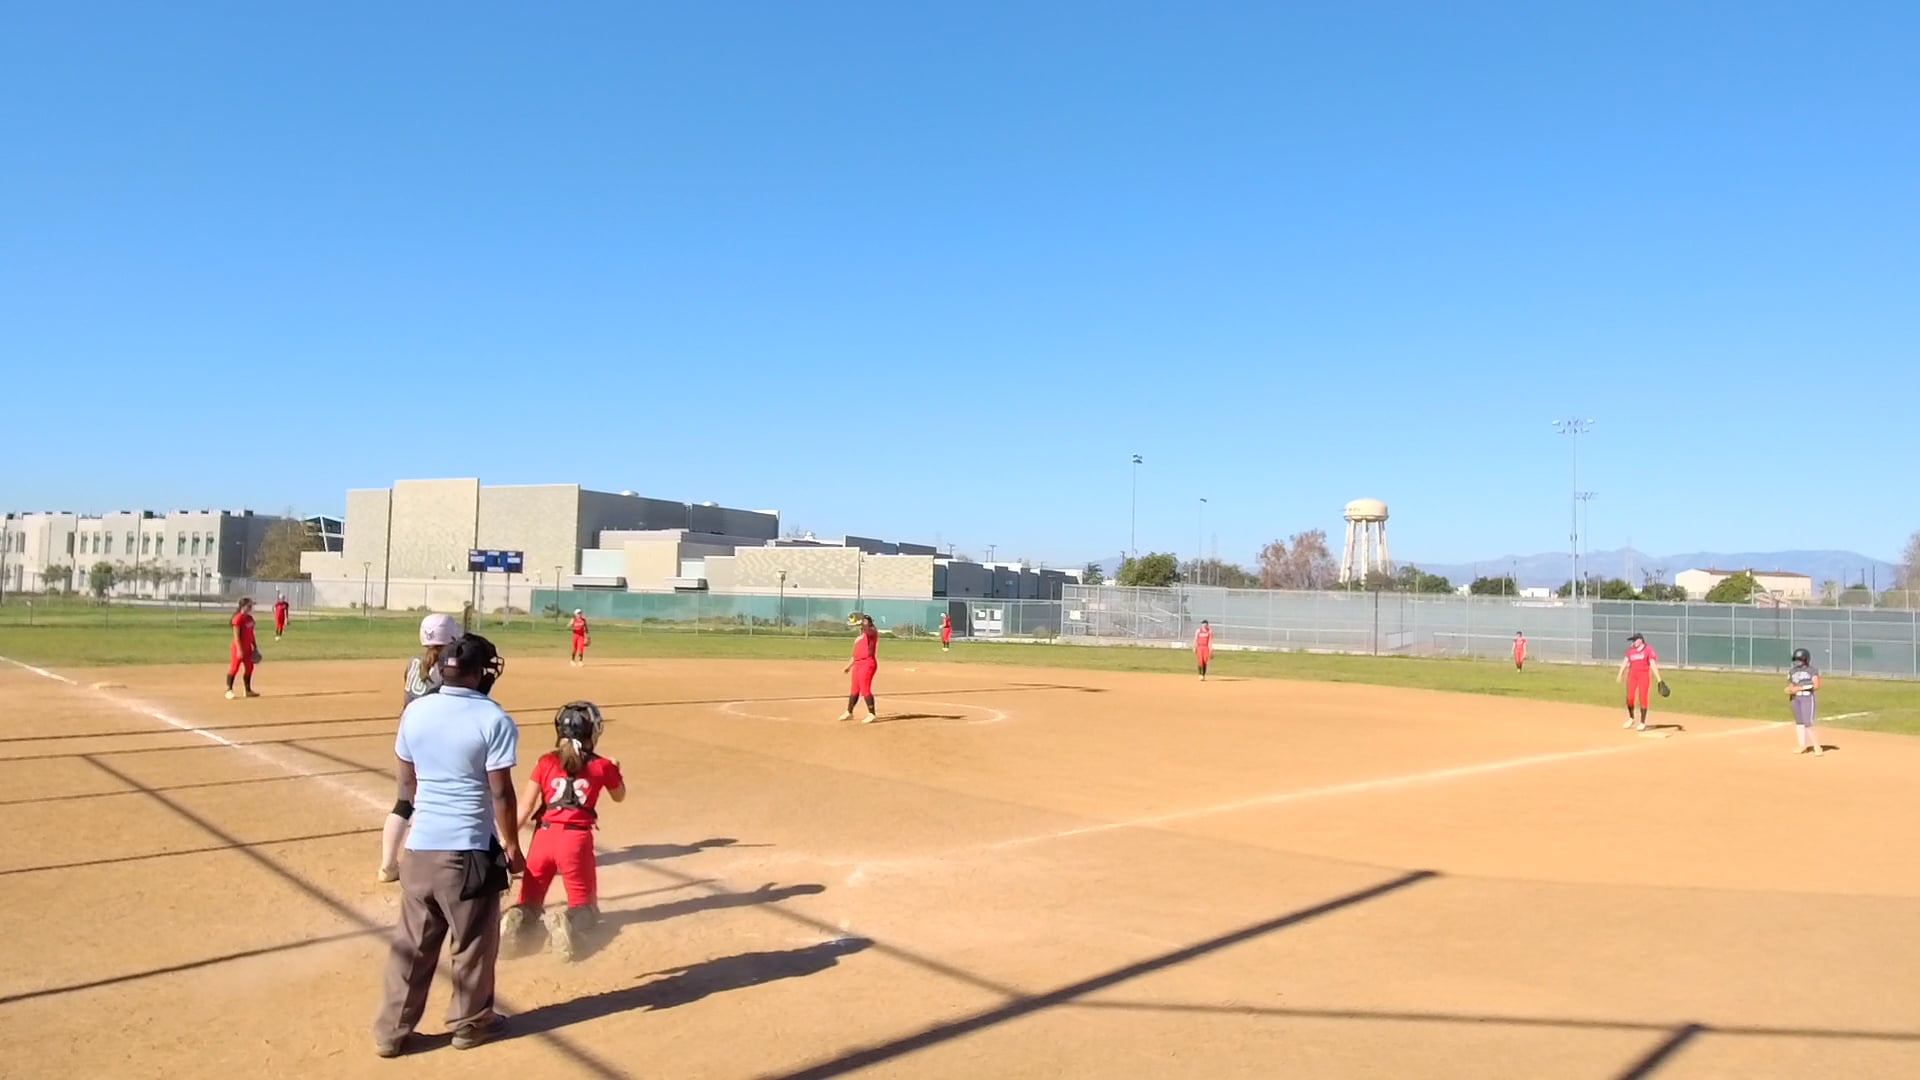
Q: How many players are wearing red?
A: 9